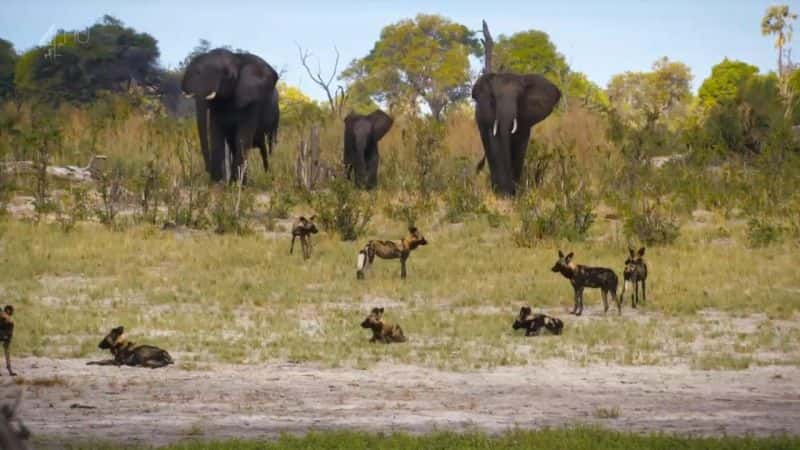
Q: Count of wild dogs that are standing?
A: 5